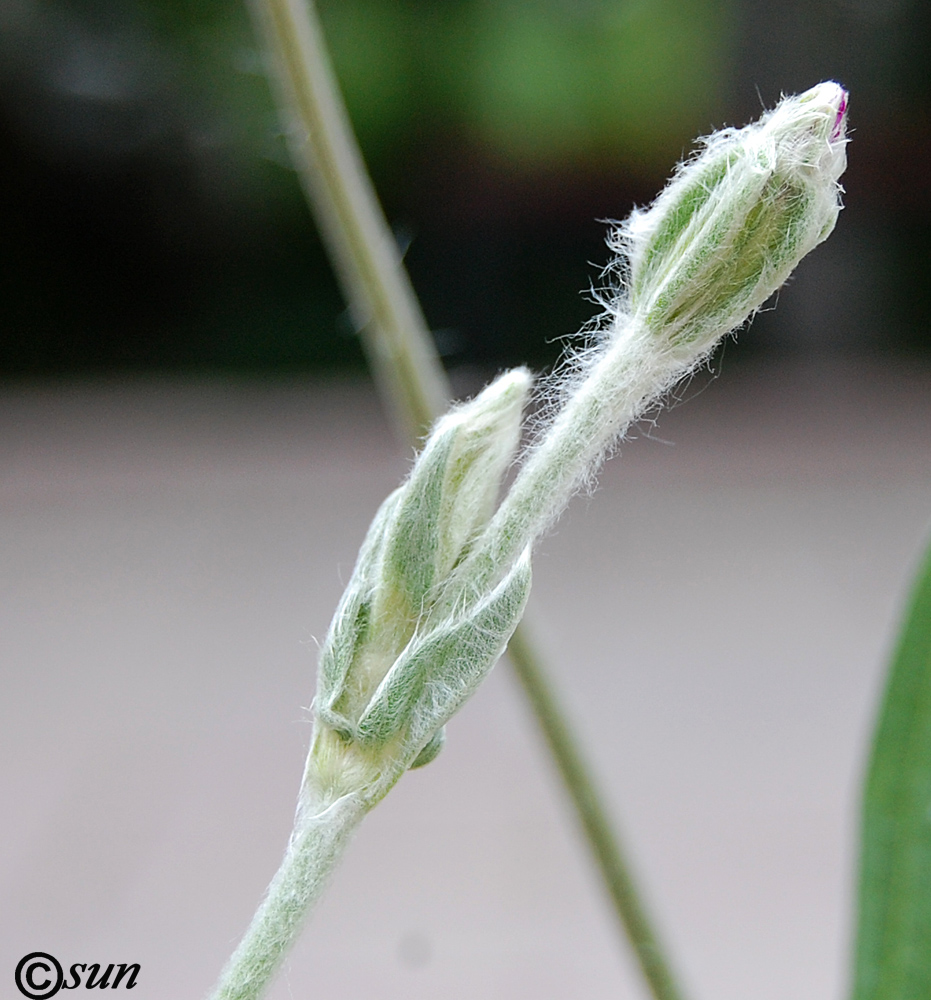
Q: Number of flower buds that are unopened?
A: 2